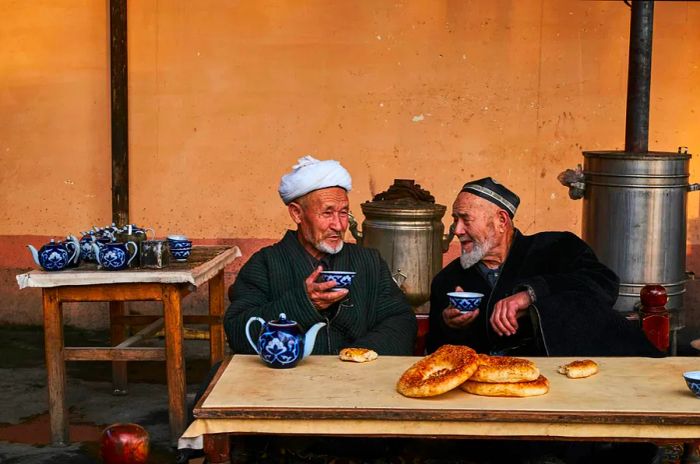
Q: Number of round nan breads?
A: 3